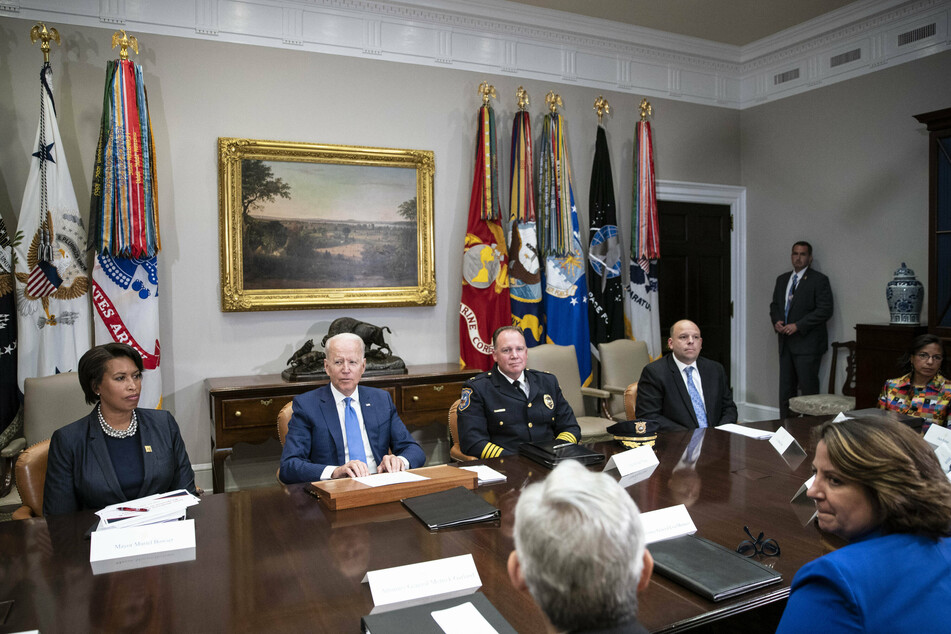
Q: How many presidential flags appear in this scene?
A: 1